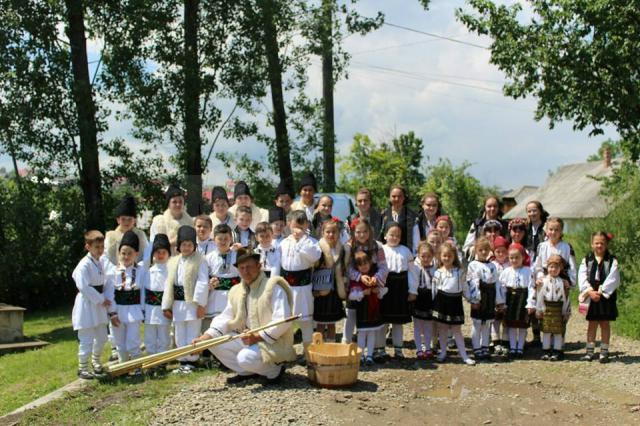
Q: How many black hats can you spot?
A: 10